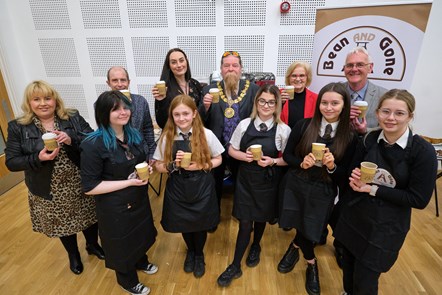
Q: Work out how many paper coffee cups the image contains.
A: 11